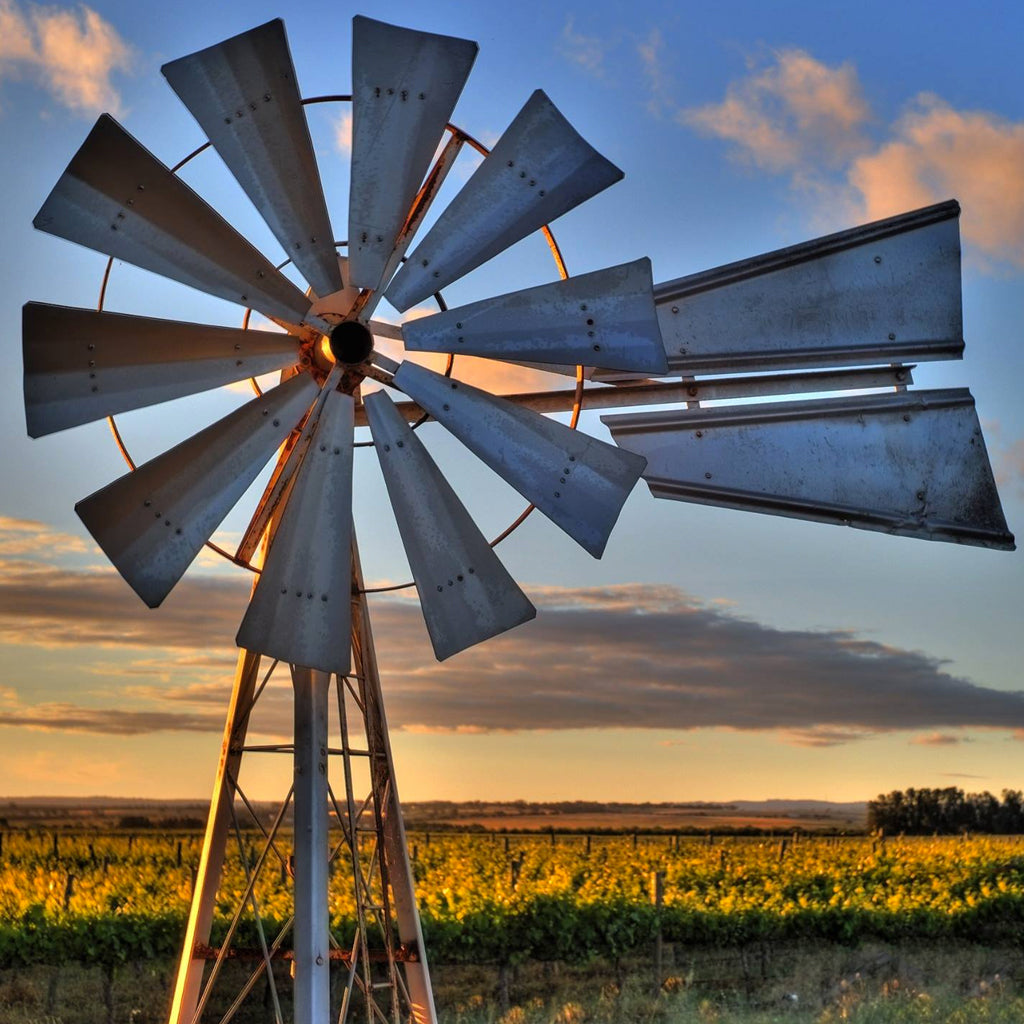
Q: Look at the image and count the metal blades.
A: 10